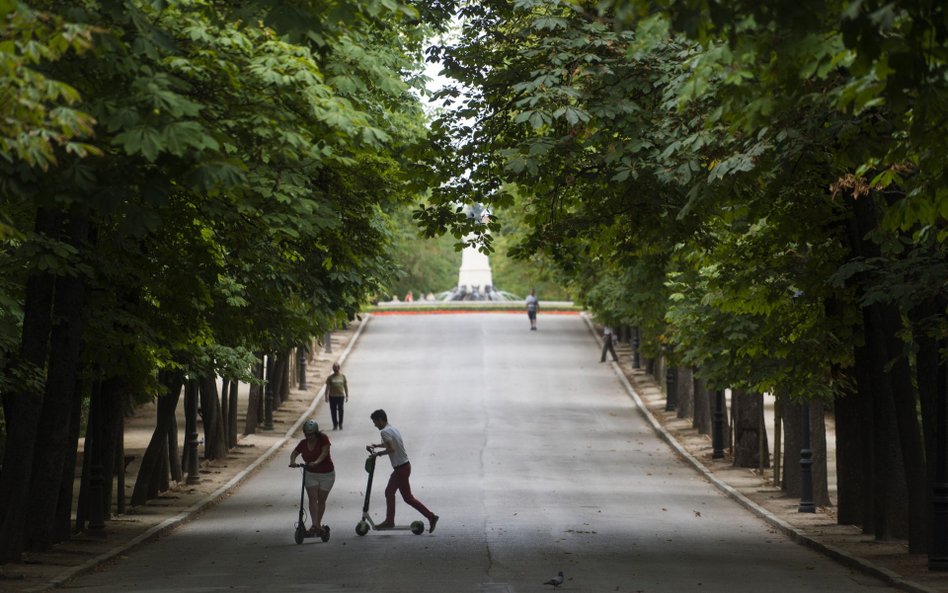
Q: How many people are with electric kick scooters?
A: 2